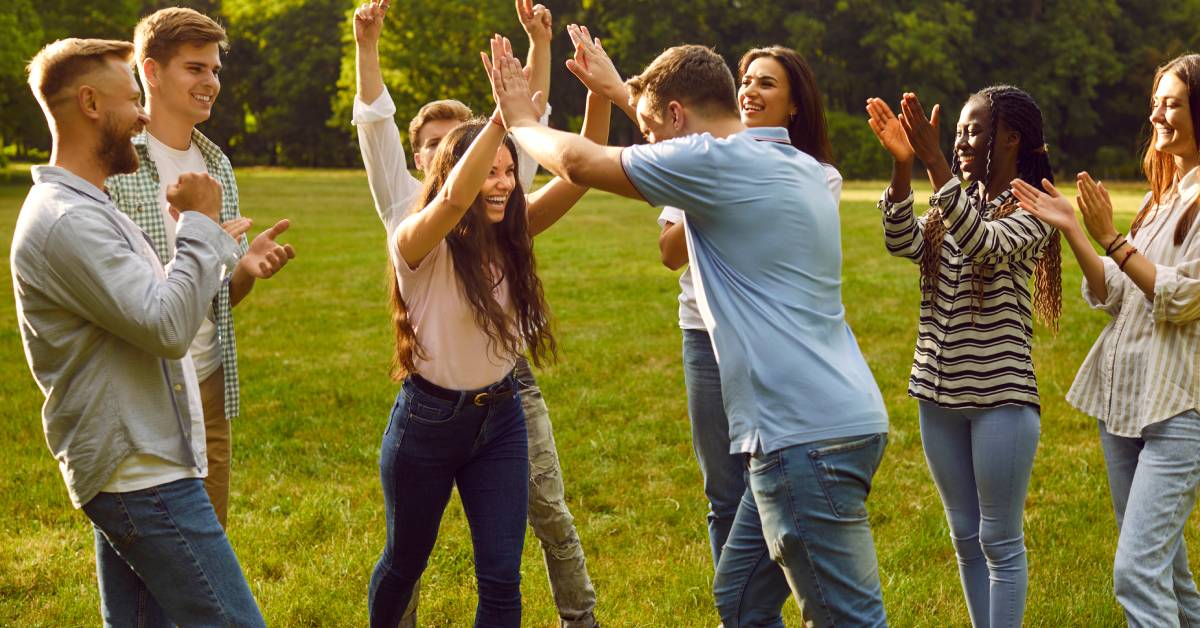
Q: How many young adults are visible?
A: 8